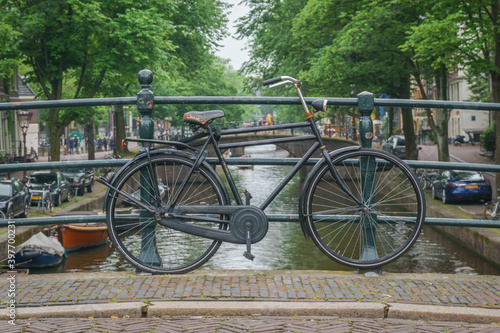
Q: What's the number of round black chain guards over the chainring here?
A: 1